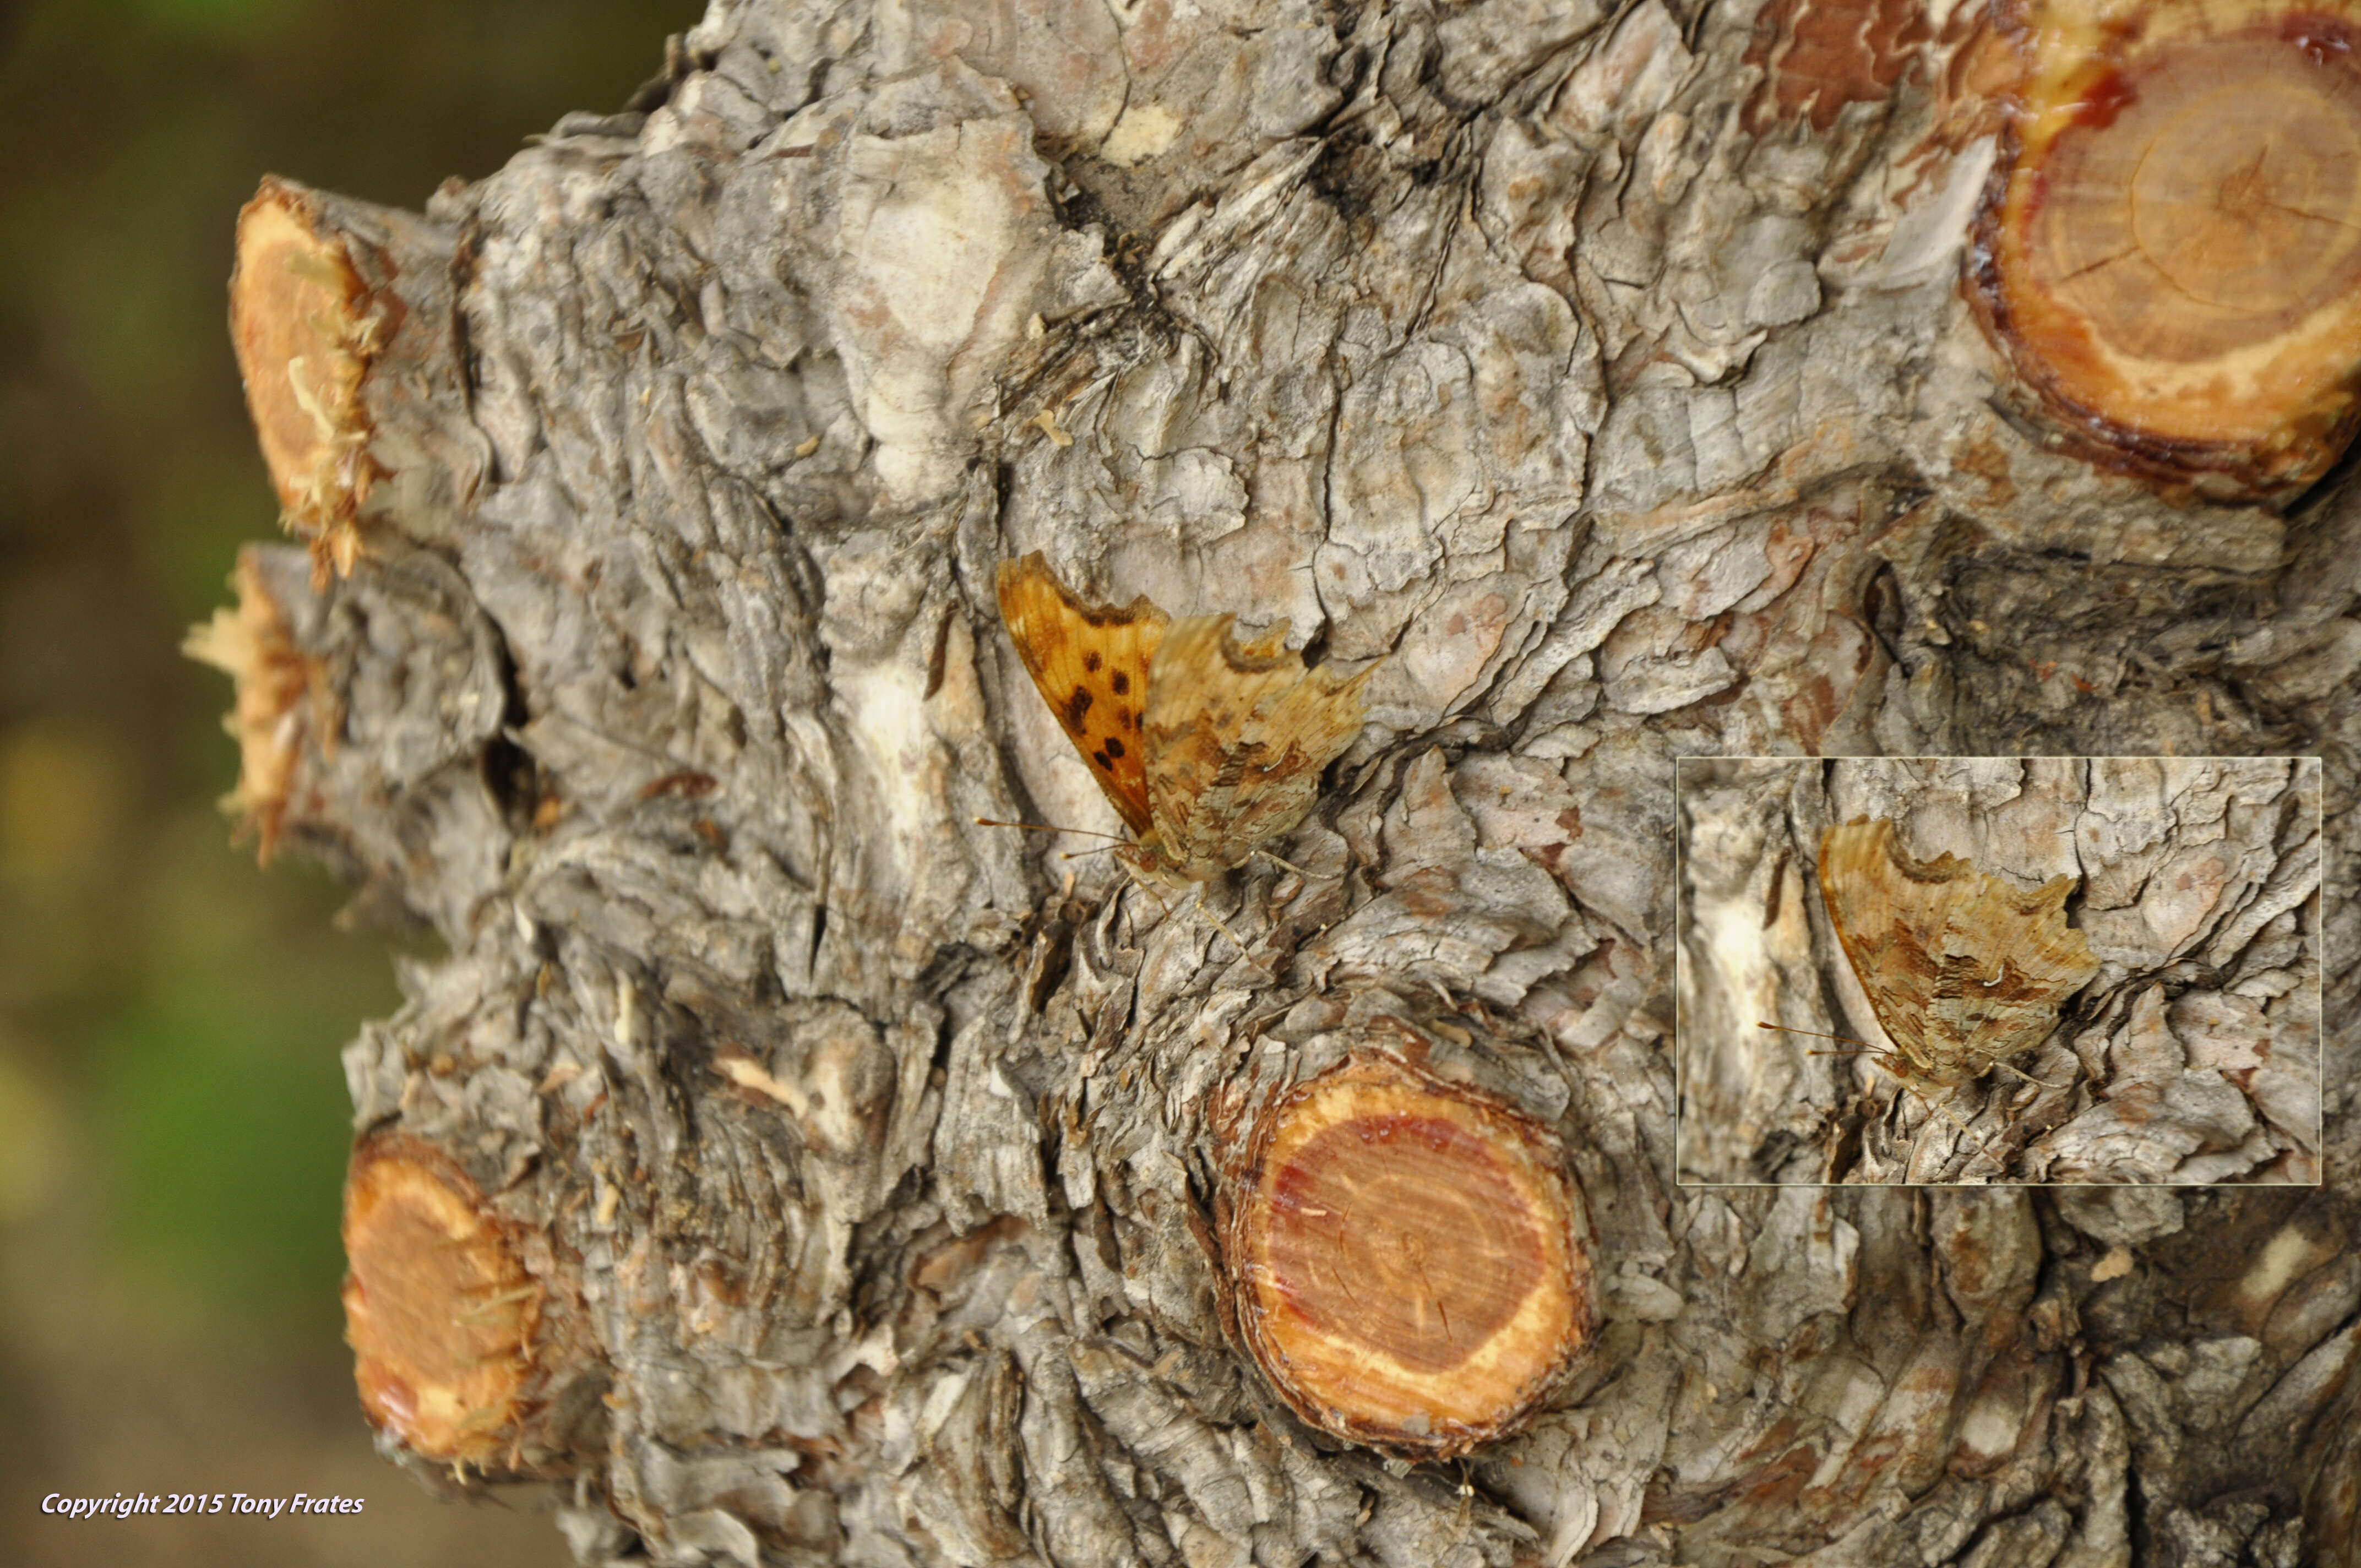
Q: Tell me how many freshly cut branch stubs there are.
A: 5